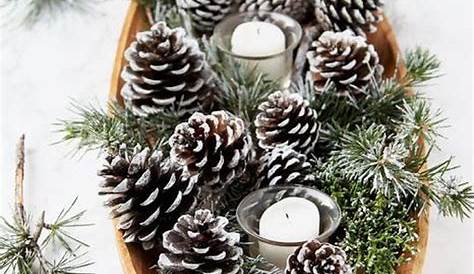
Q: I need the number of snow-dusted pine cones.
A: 11